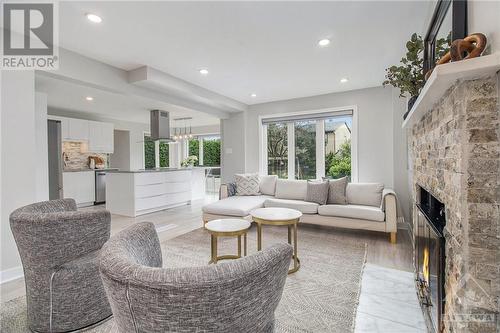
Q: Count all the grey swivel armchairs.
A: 2